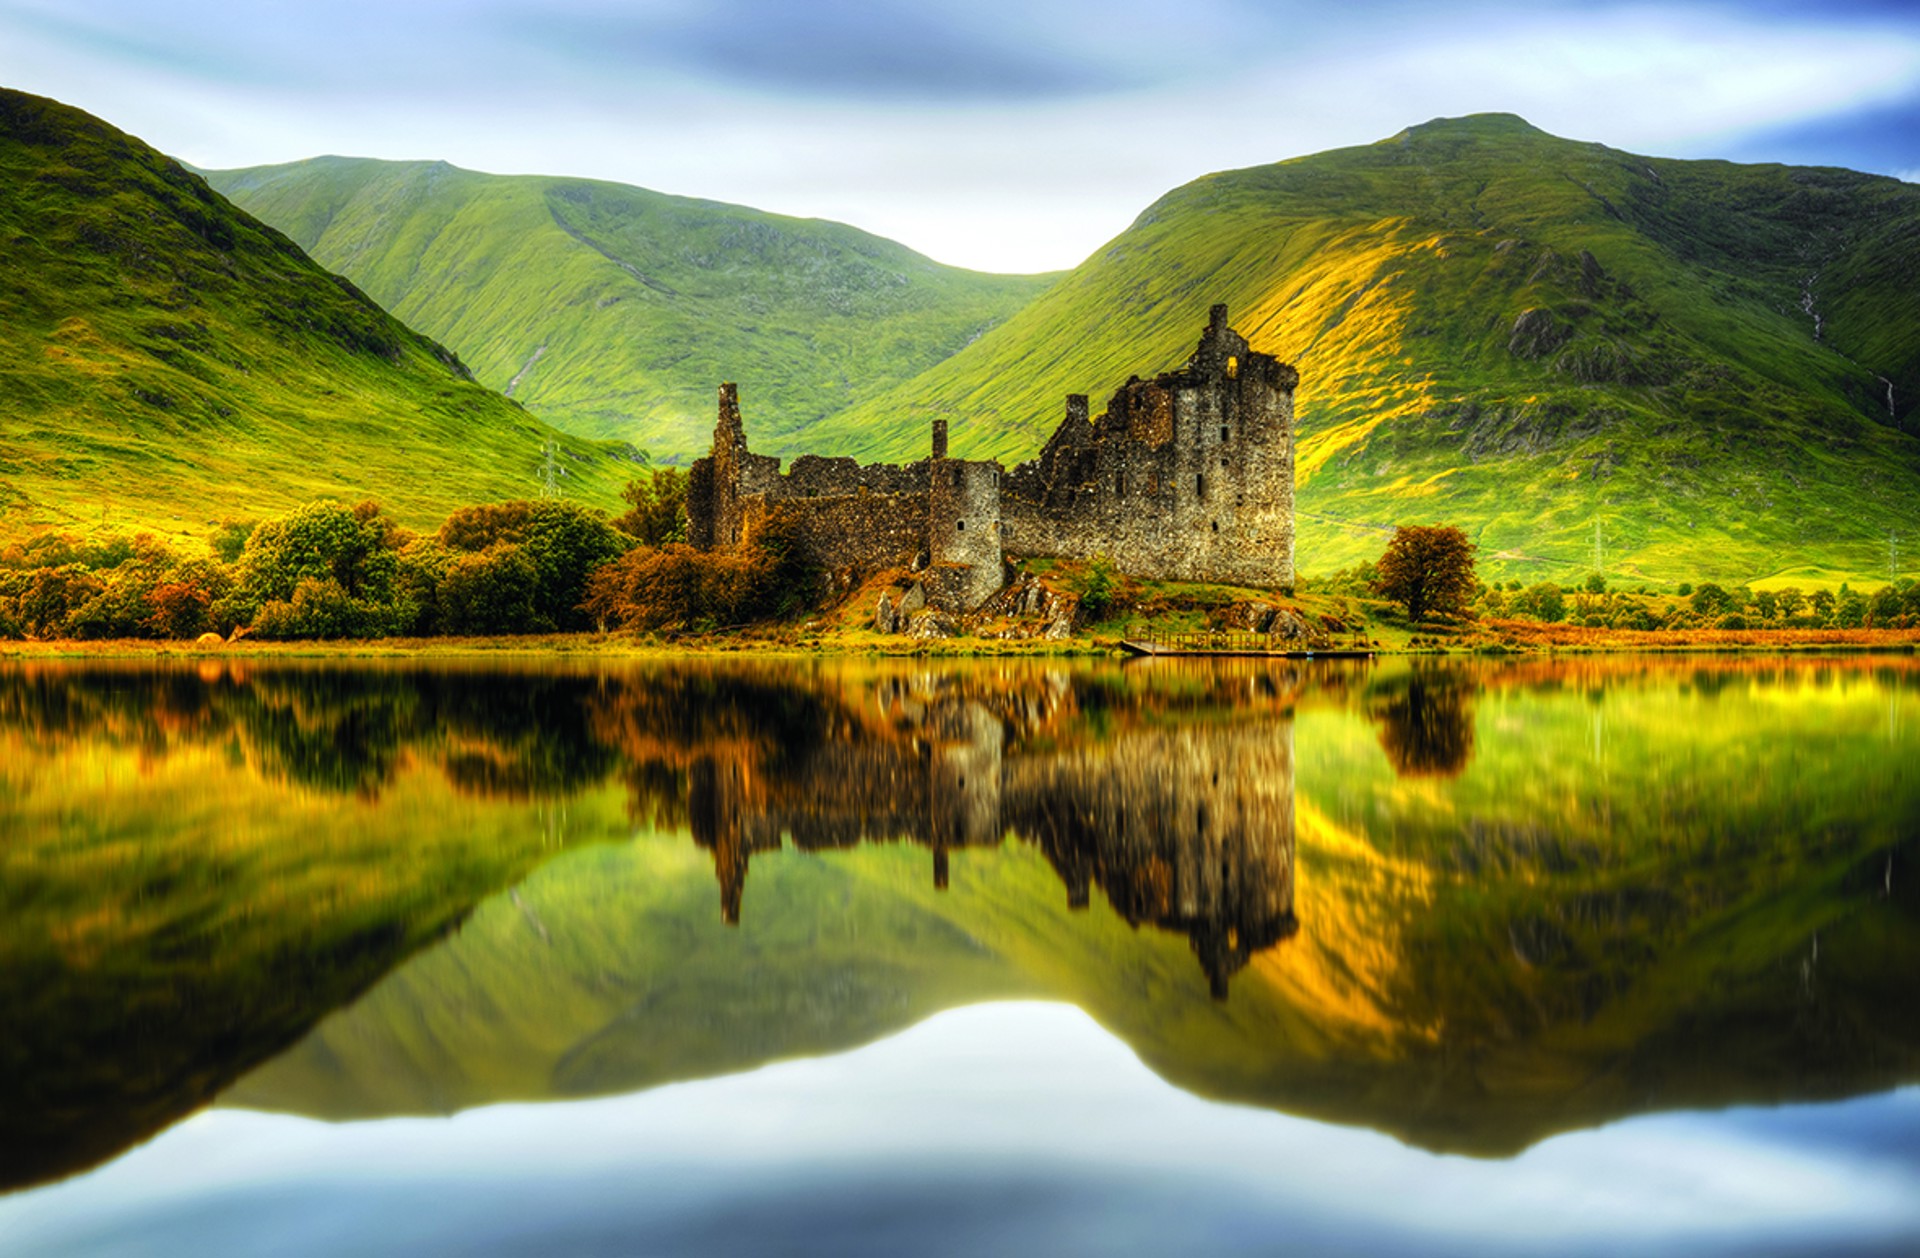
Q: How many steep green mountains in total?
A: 3